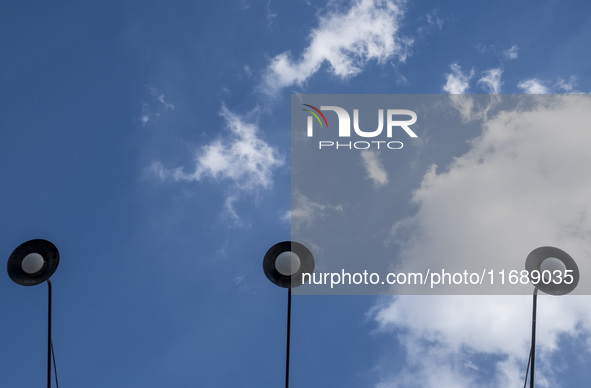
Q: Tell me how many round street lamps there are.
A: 3